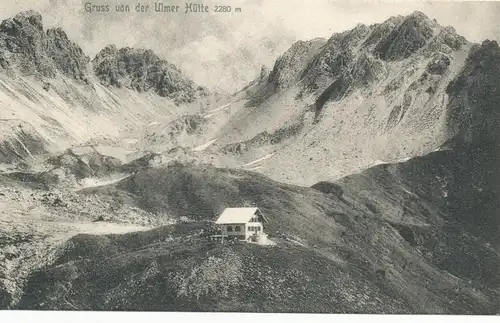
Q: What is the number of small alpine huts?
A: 1